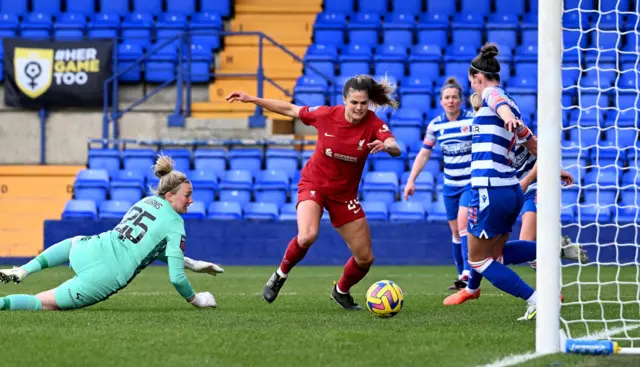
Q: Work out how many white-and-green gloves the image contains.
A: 2